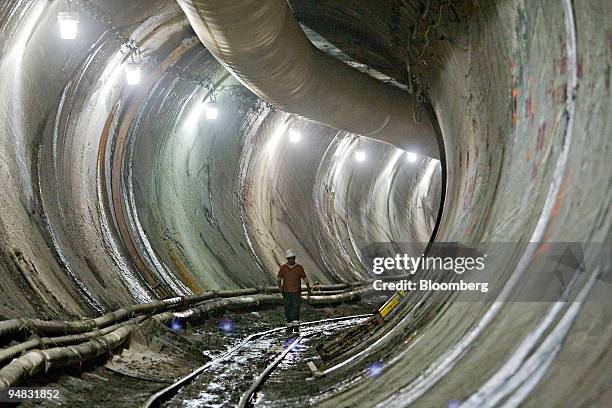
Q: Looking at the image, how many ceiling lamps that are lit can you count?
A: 6